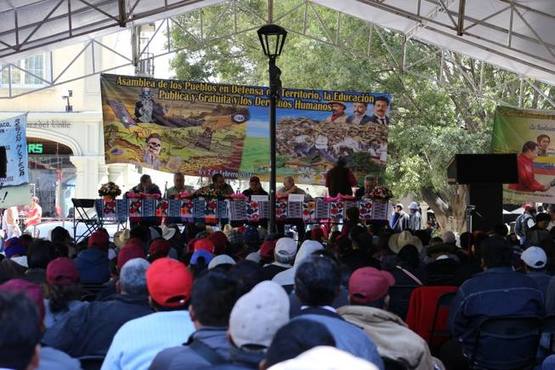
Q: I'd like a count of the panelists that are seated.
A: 6